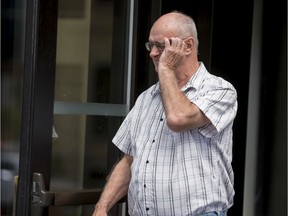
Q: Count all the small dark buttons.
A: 5